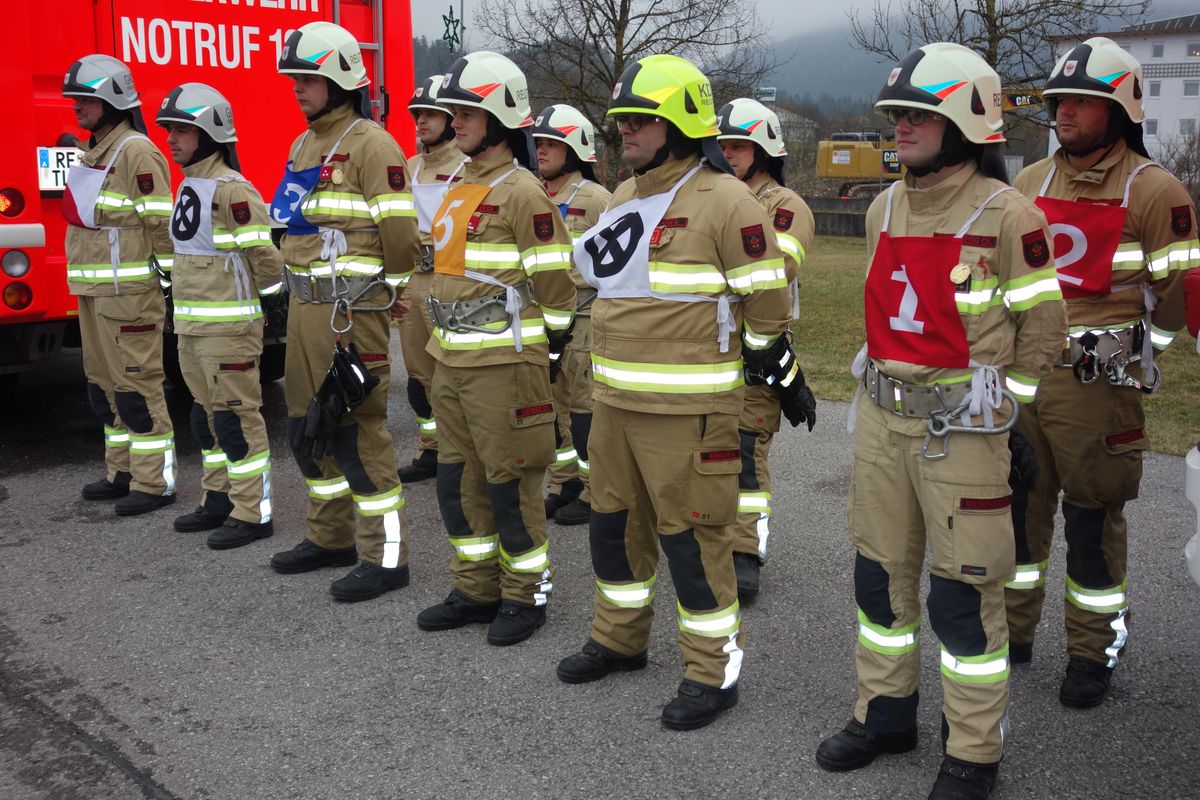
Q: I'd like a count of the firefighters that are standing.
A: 10